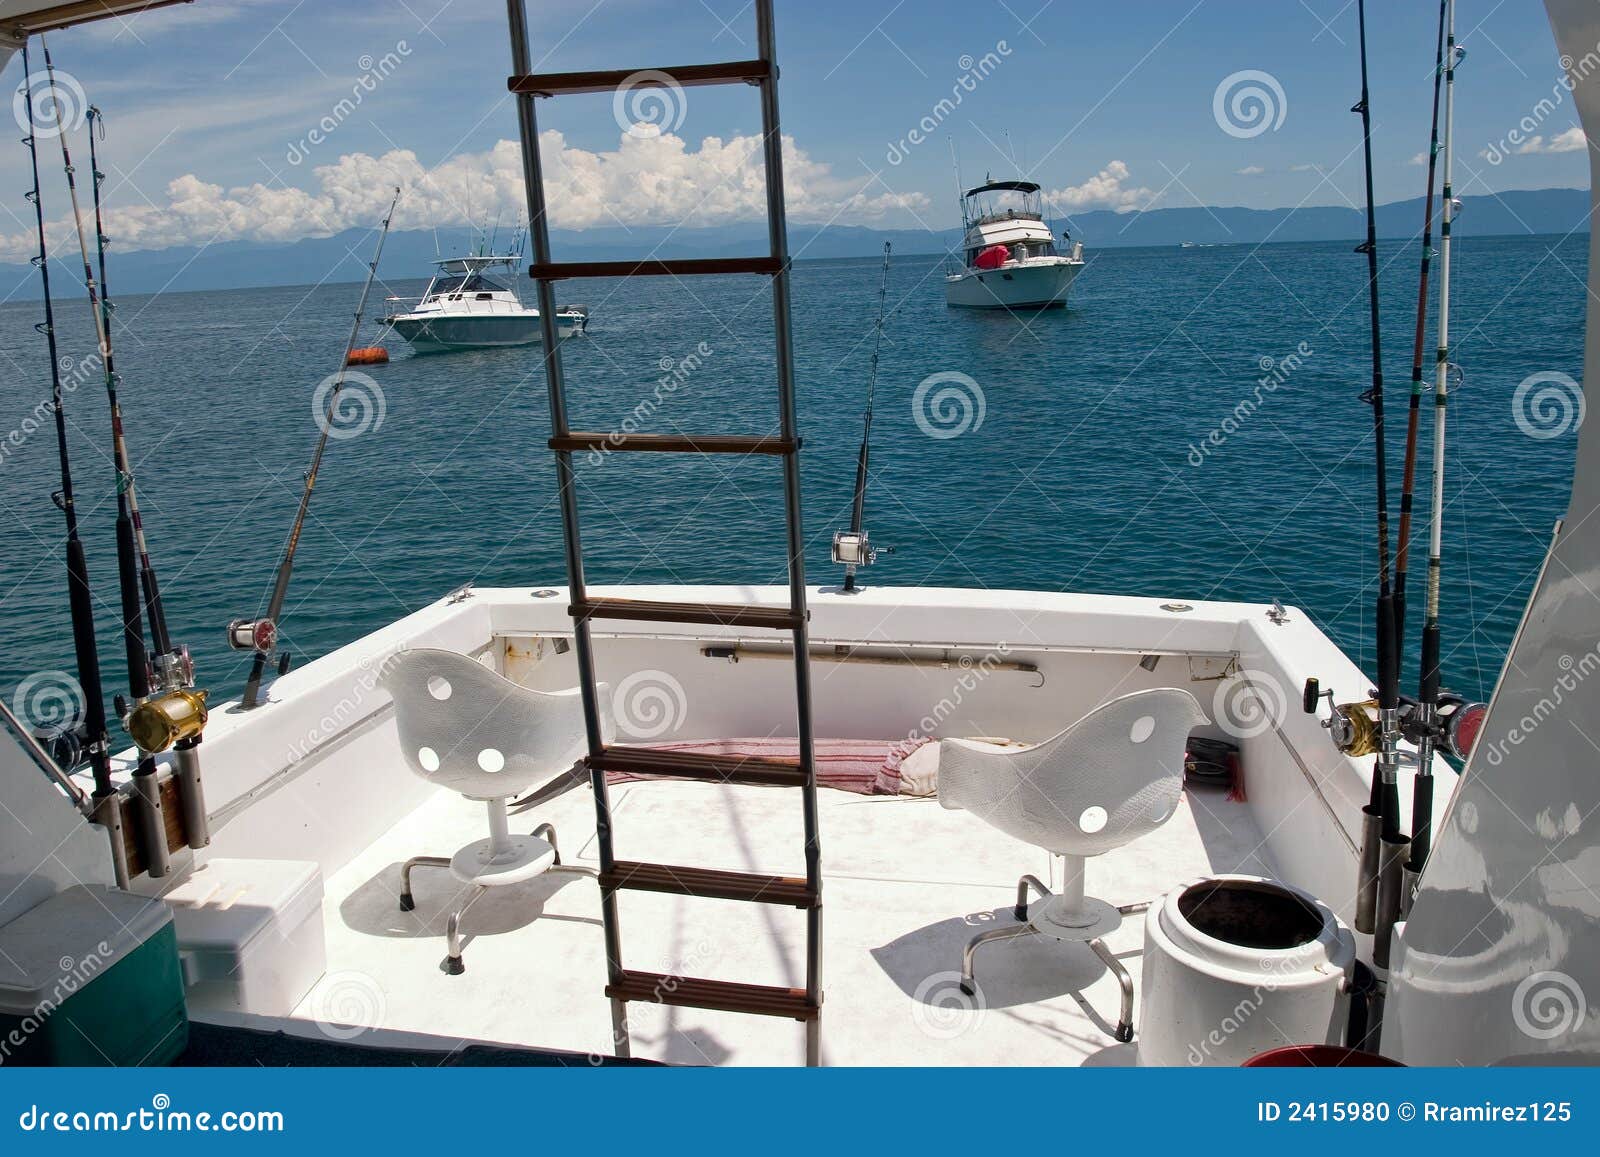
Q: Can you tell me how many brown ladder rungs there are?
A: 7